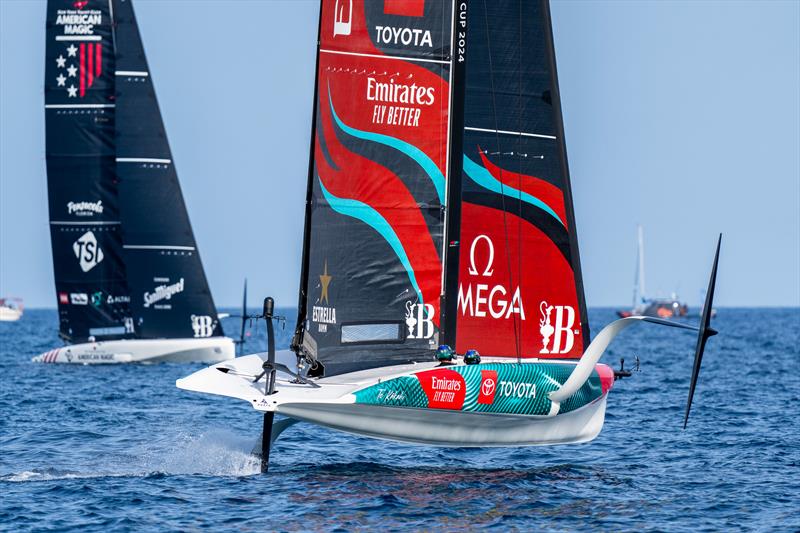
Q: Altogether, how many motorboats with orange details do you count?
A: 1